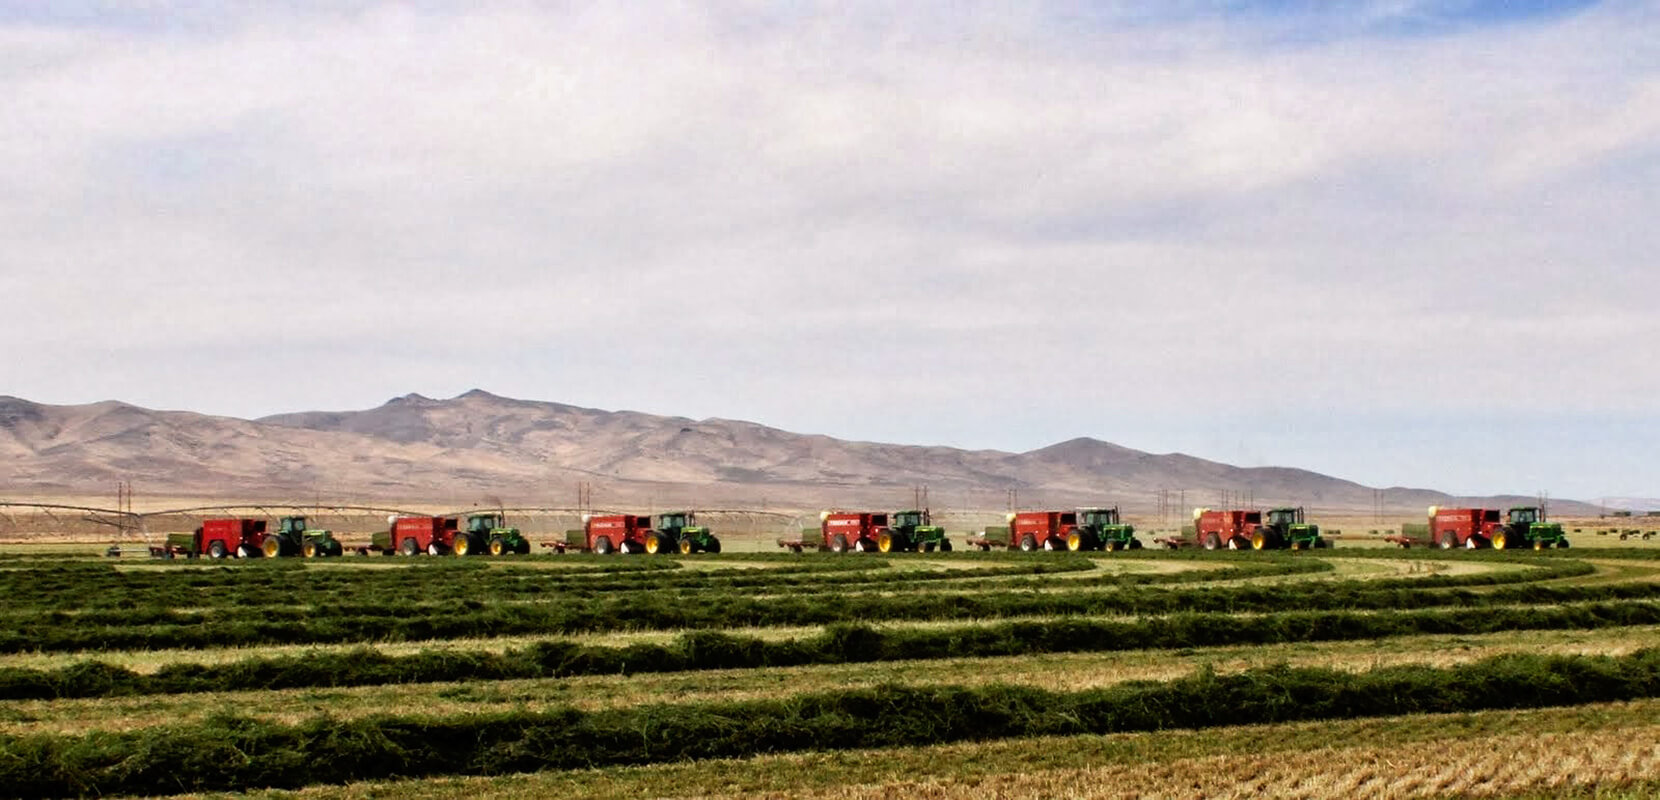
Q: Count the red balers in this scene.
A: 7